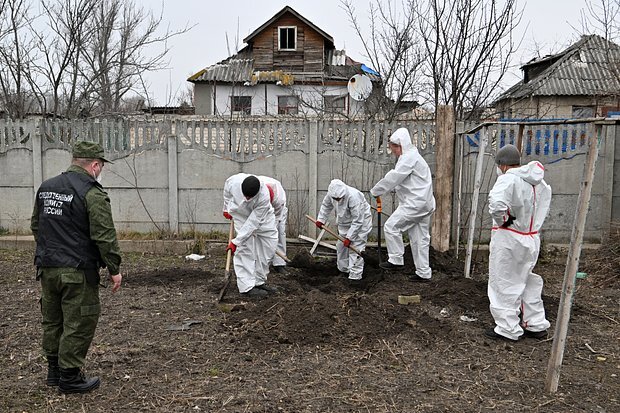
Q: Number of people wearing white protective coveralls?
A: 5